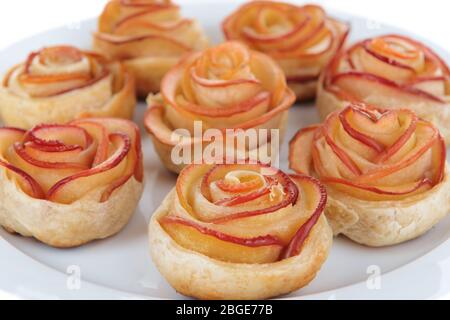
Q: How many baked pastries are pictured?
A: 8